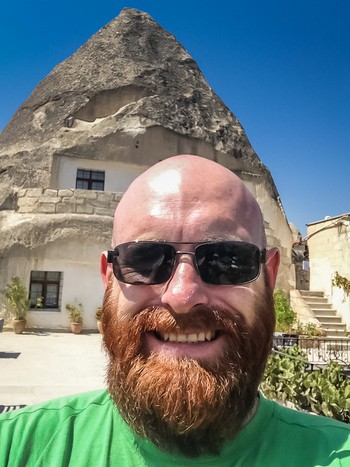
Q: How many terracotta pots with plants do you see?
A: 3